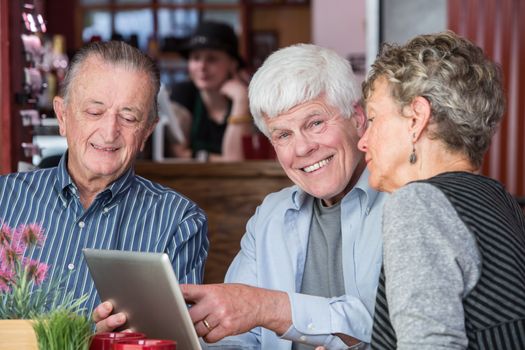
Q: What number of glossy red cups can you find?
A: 2